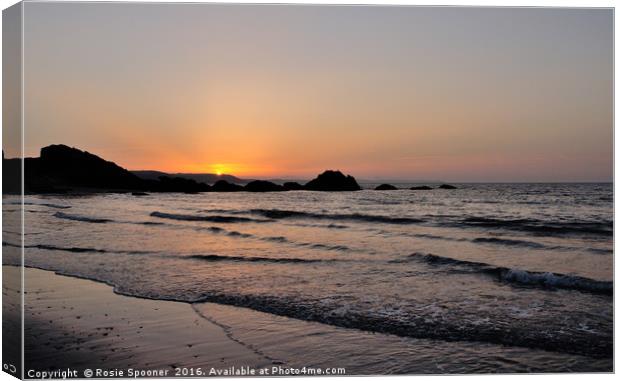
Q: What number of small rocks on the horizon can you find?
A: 3